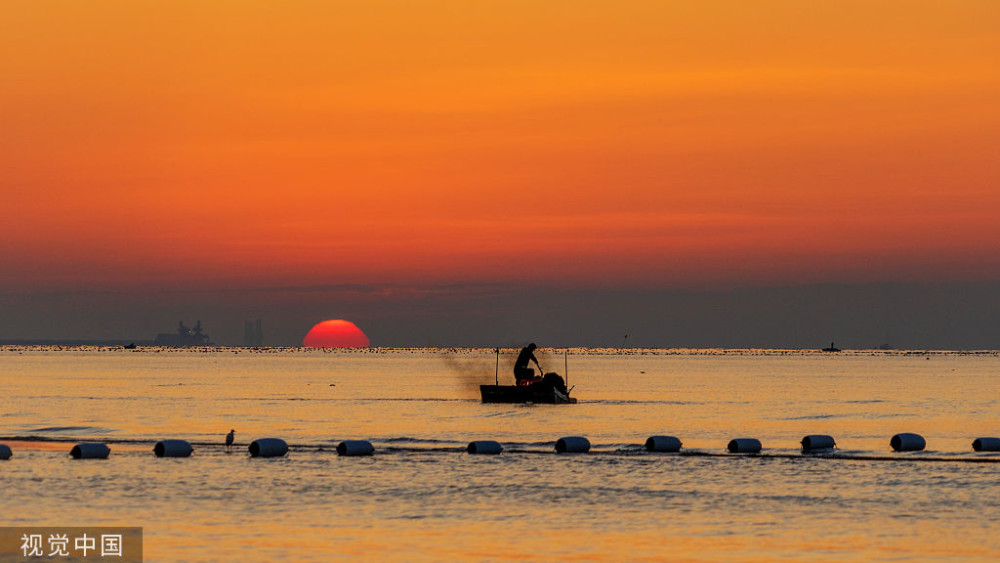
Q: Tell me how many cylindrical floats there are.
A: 12